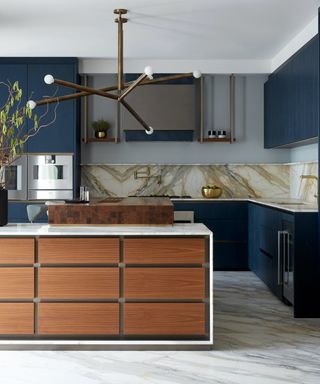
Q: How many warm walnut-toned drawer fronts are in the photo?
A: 9